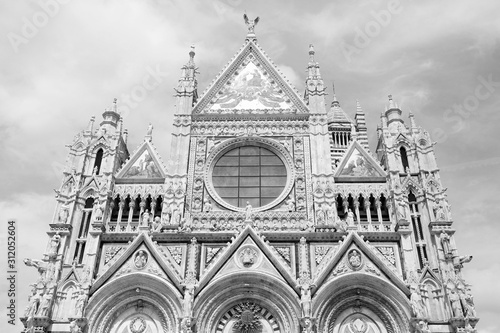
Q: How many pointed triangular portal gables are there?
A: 3